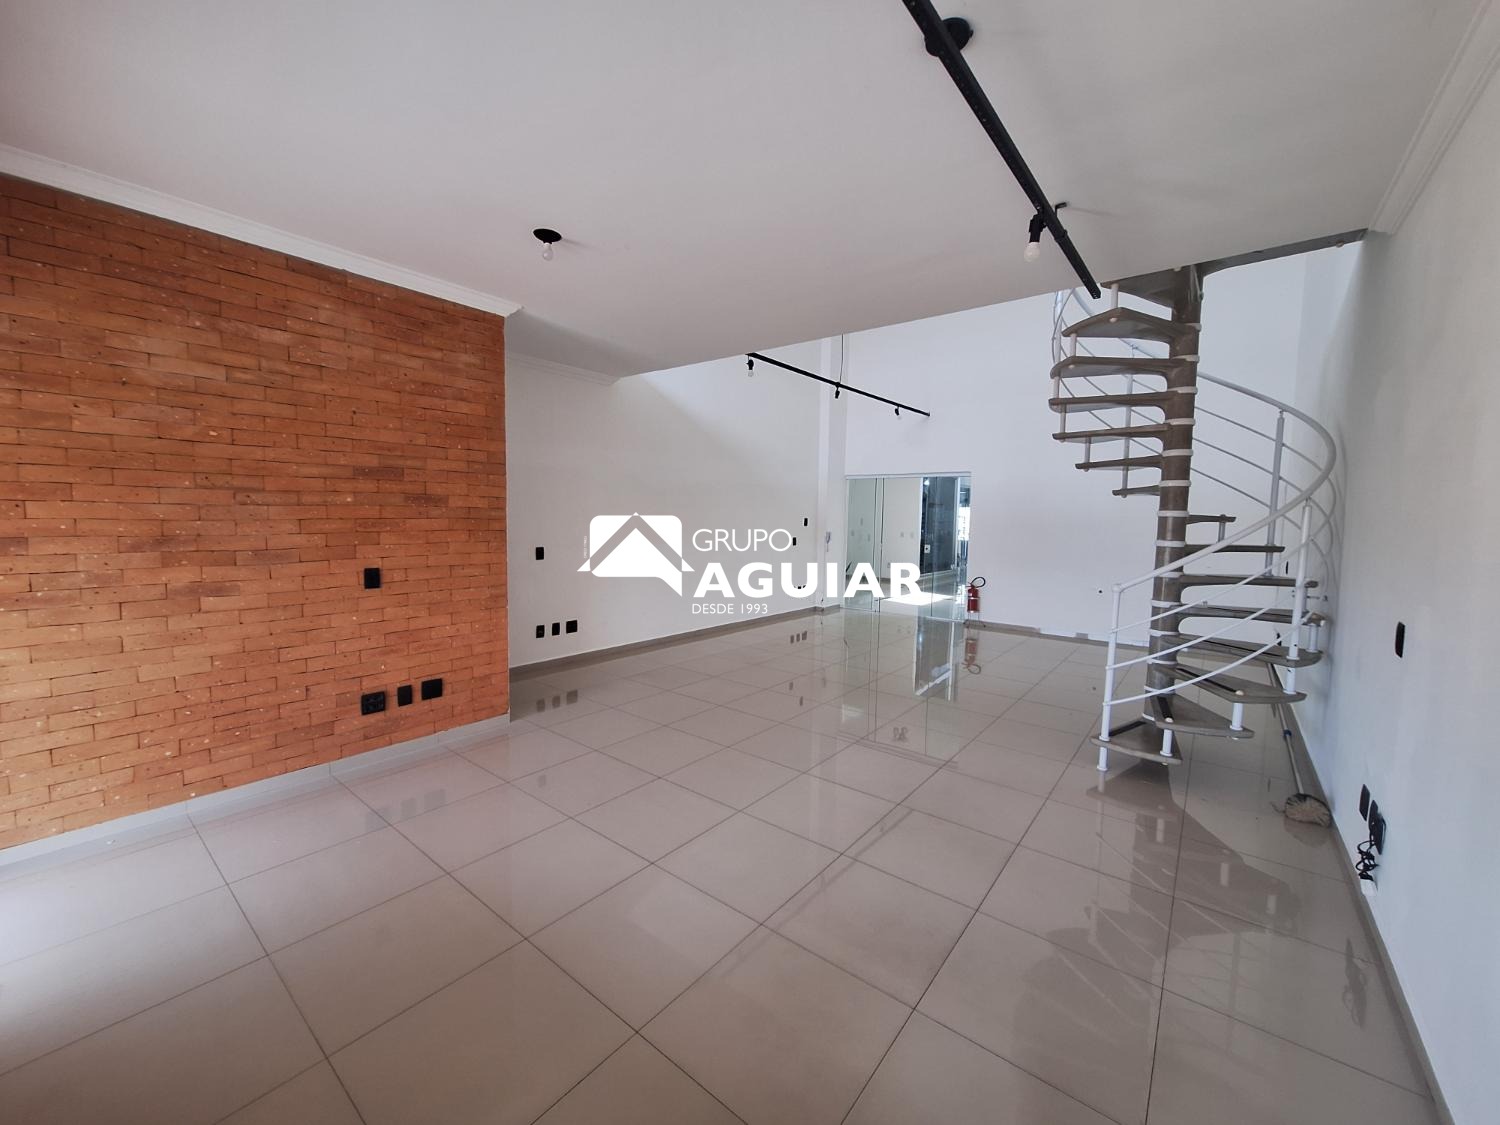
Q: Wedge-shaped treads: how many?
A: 15